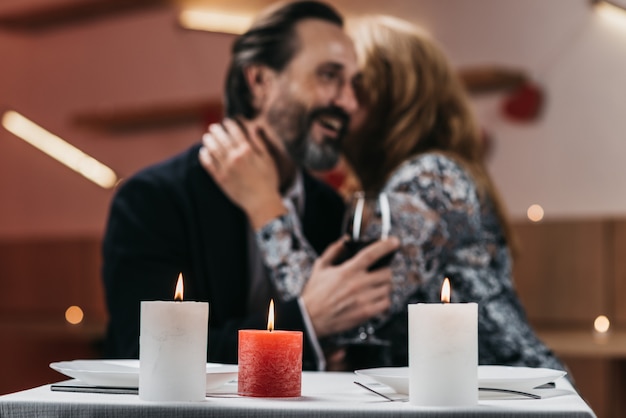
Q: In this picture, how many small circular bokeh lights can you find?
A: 3